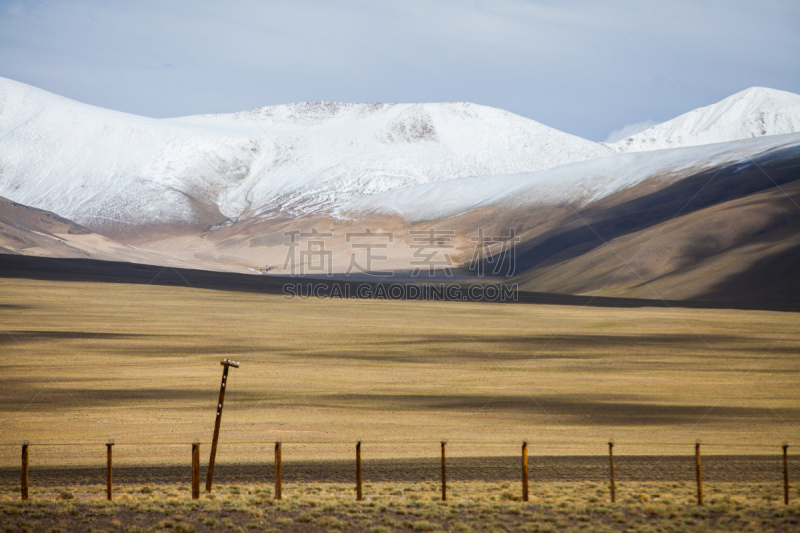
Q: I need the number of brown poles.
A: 11